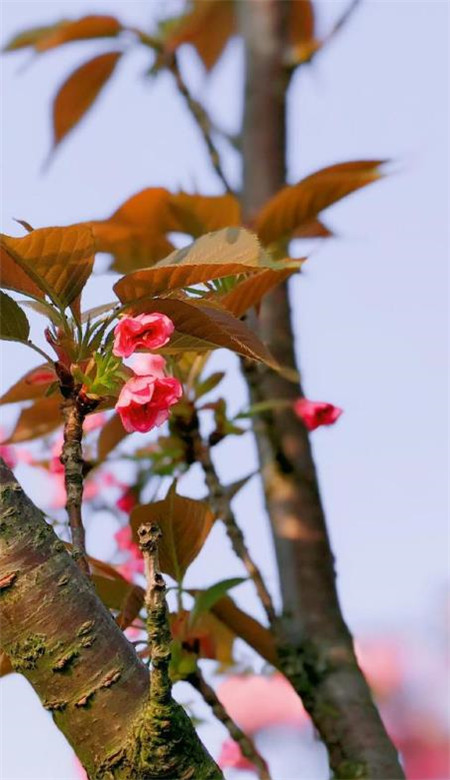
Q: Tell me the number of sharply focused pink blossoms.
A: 2